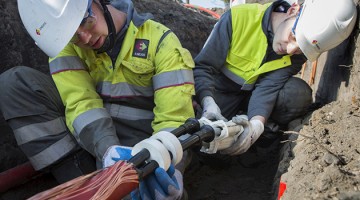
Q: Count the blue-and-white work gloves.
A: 2